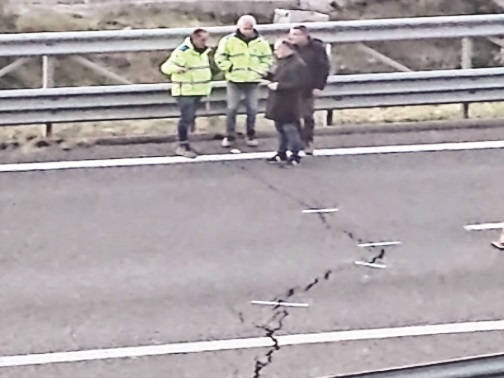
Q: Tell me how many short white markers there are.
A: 4